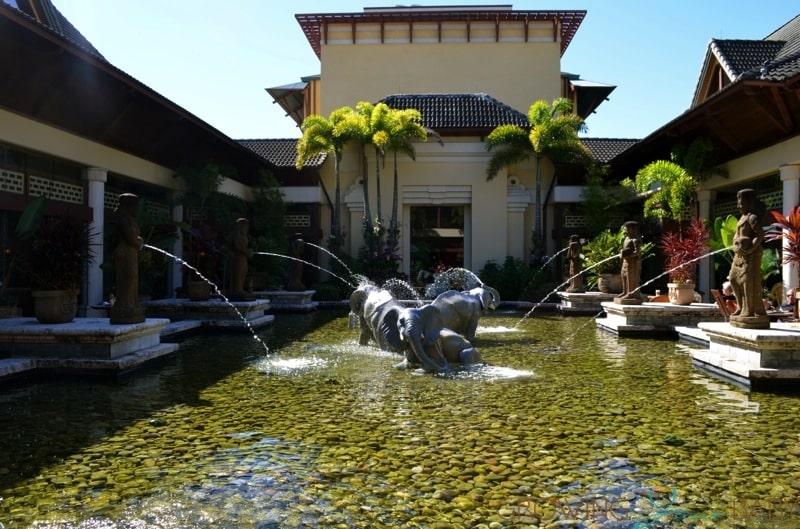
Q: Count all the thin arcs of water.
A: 6